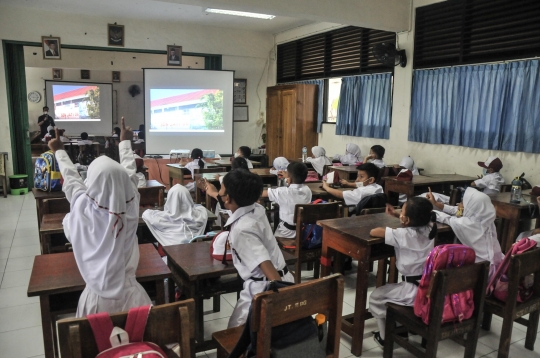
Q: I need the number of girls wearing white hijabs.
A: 7